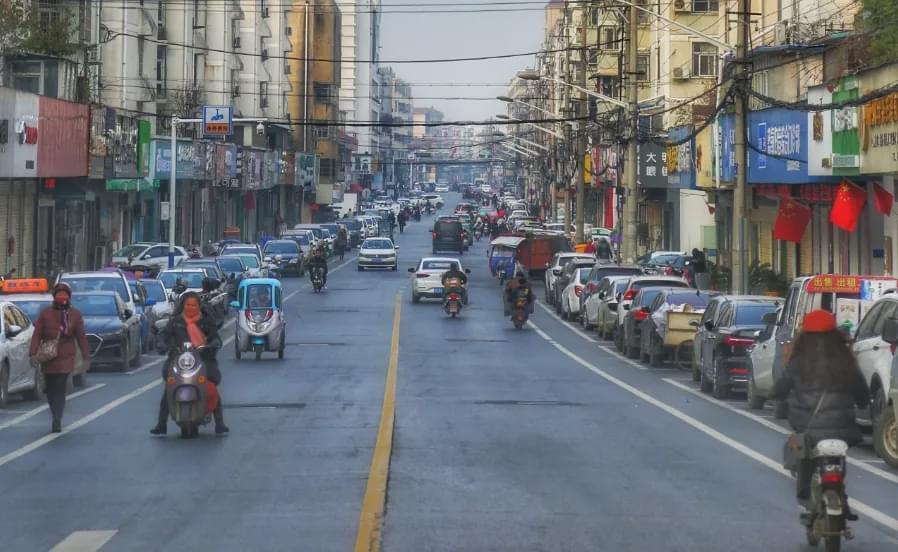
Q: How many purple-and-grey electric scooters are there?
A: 1